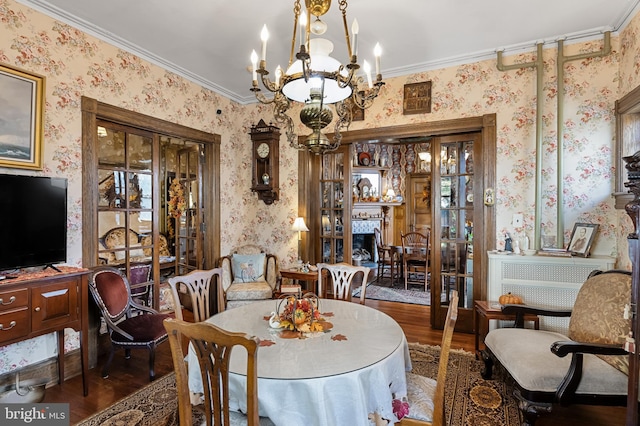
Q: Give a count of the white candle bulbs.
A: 7